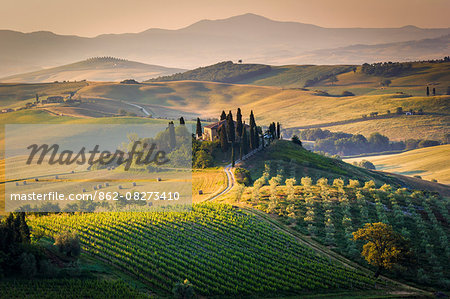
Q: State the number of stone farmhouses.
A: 1